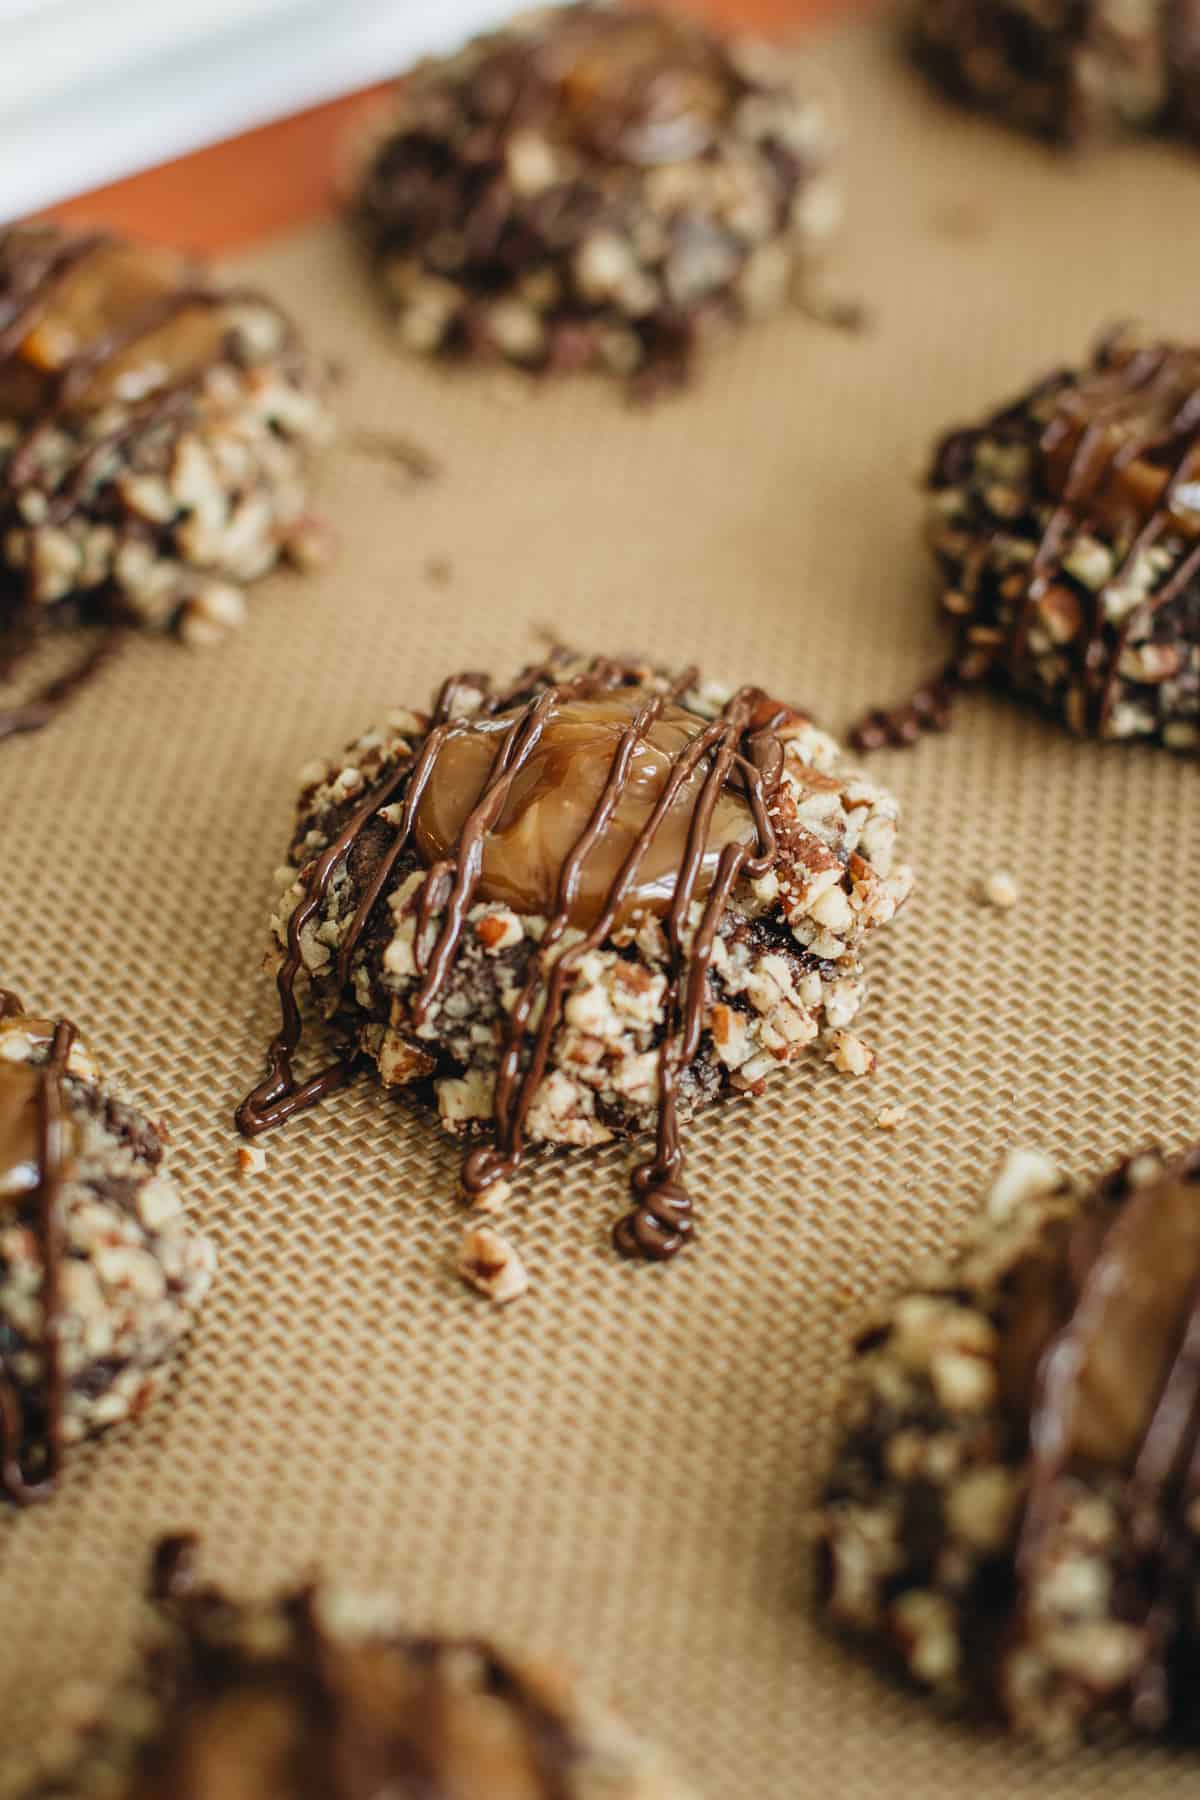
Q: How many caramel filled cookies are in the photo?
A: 8